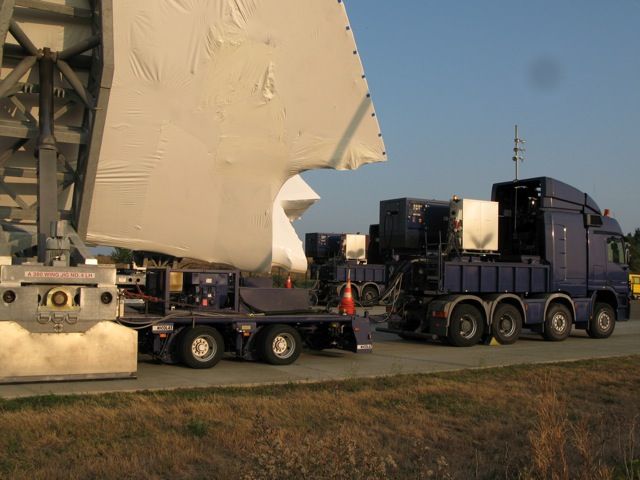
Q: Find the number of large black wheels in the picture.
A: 6